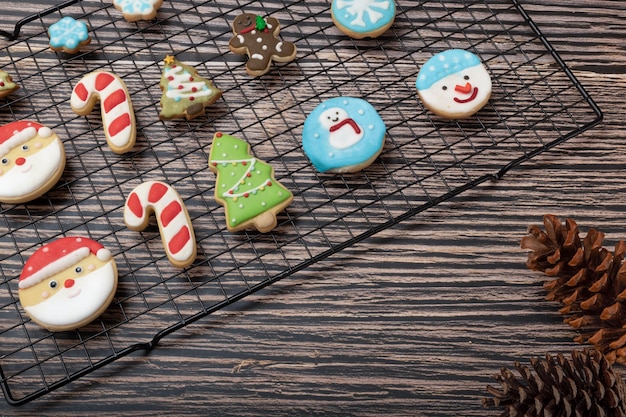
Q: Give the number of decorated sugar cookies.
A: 13